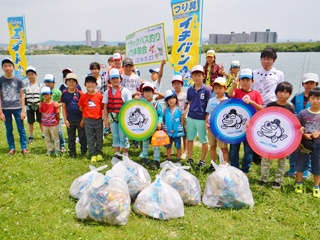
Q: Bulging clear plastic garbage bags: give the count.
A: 6